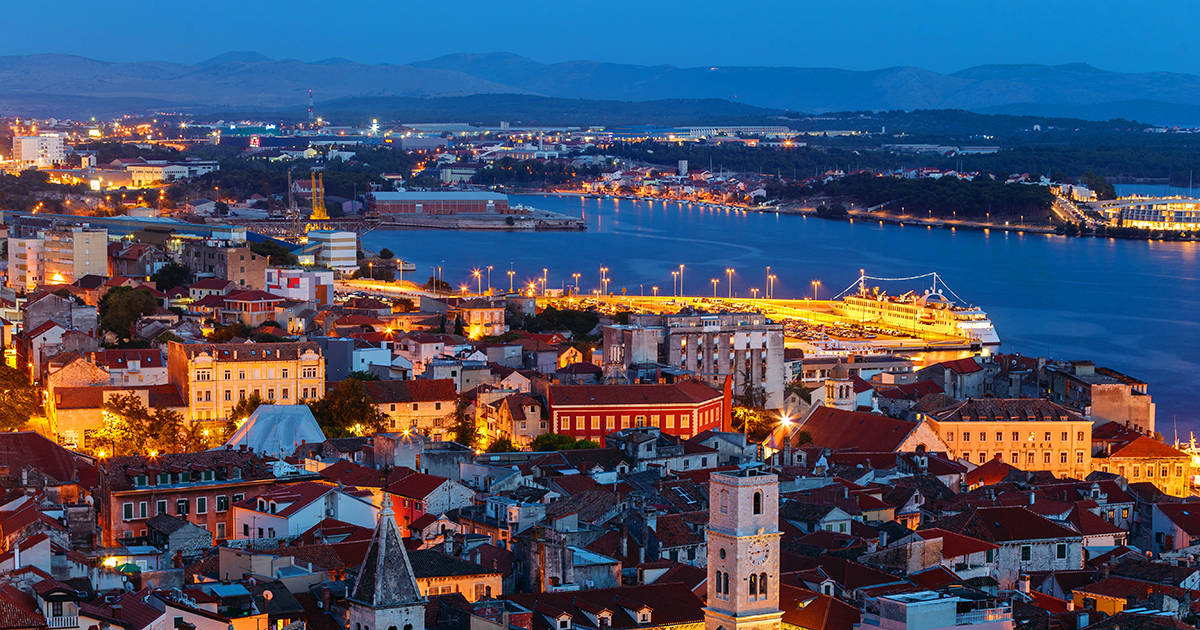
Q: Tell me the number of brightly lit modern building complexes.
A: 1